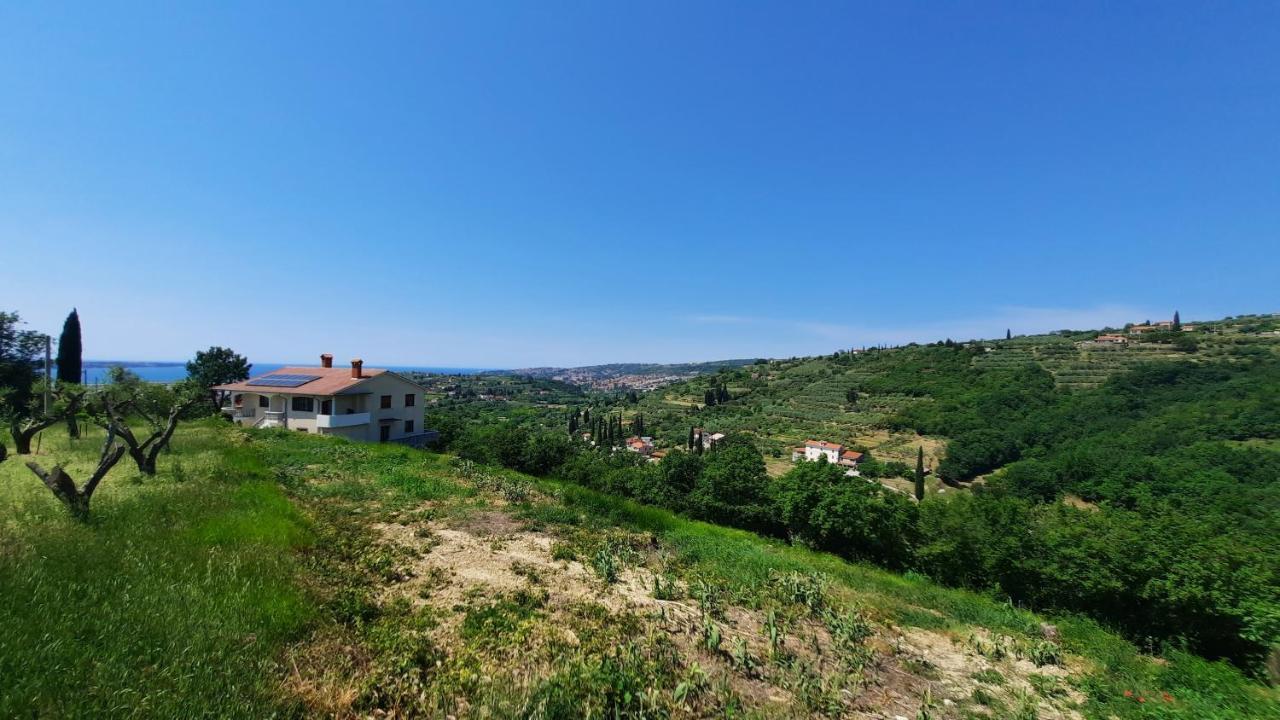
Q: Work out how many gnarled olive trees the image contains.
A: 3